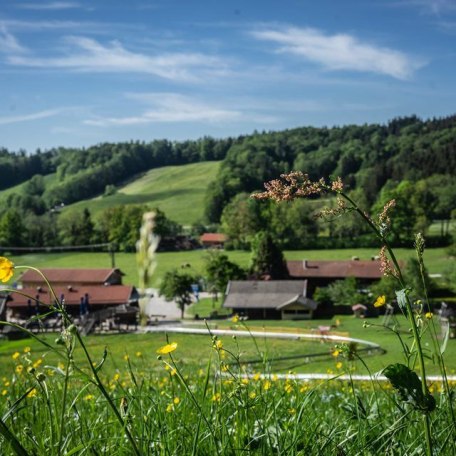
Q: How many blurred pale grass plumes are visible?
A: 1